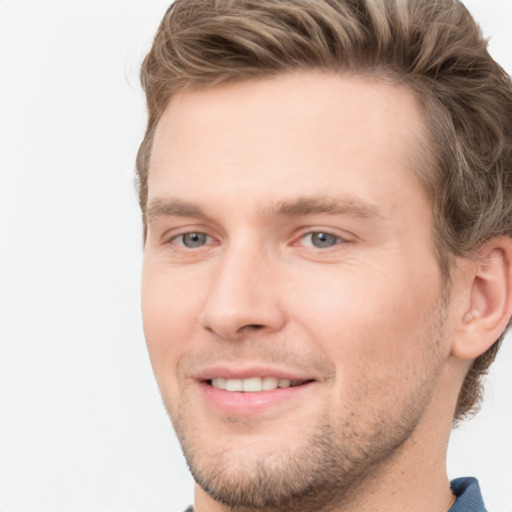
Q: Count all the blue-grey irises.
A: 2